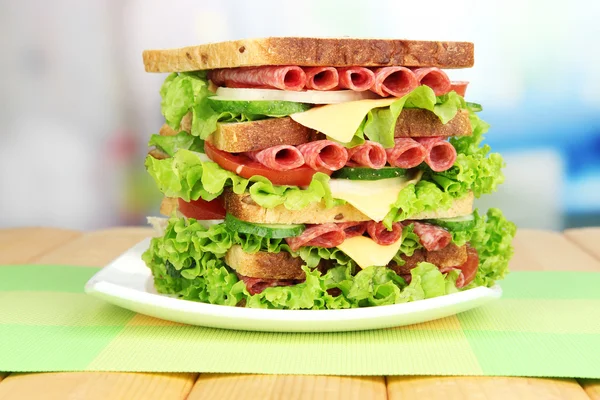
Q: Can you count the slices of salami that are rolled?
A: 14